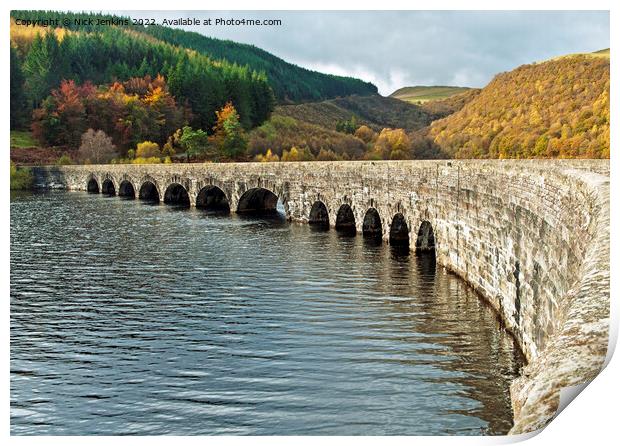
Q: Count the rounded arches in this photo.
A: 12